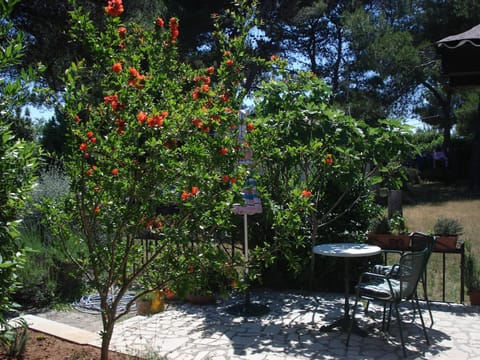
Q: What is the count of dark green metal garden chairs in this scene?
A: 2